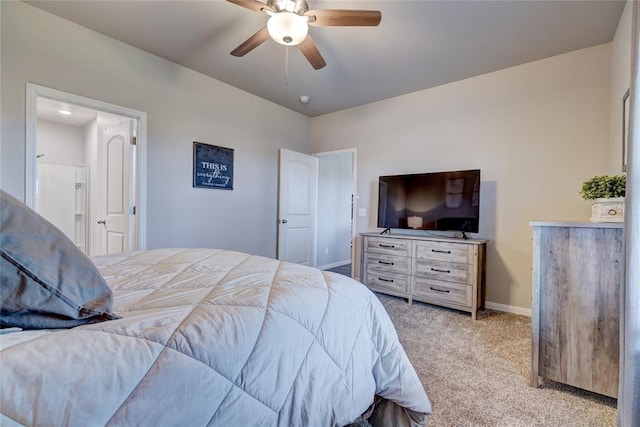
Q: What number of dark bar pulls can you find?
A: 6